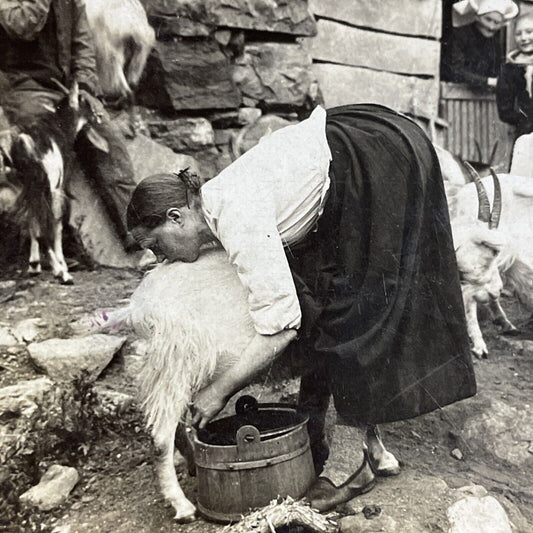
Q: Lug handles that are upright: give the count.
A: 2